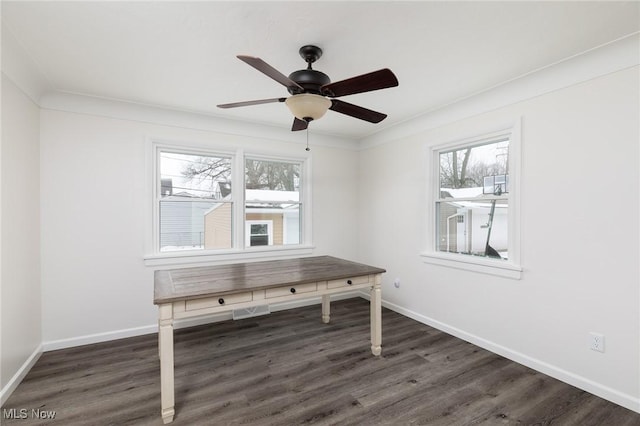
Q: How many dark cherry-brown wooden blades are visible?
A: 5